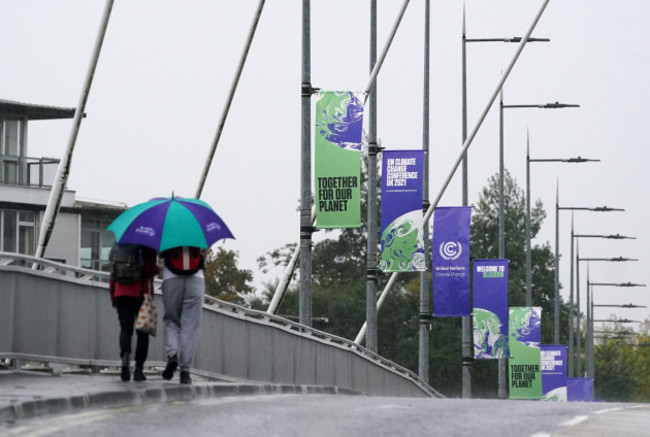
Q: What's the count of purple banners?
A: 5